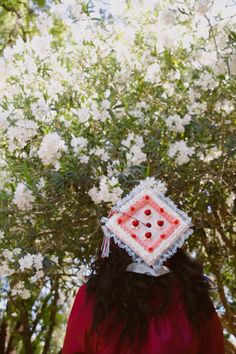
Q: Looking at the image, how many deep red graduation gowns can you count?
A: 1